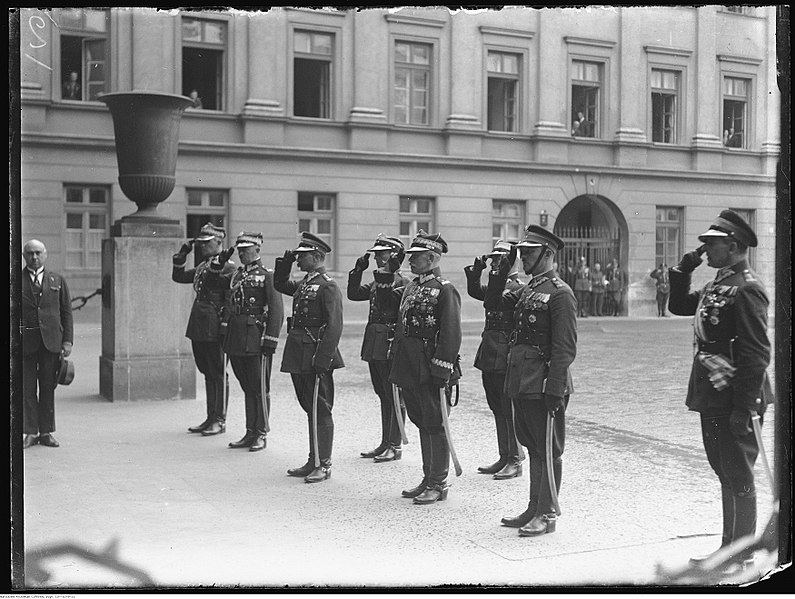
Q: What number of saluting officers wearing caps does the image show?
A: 8